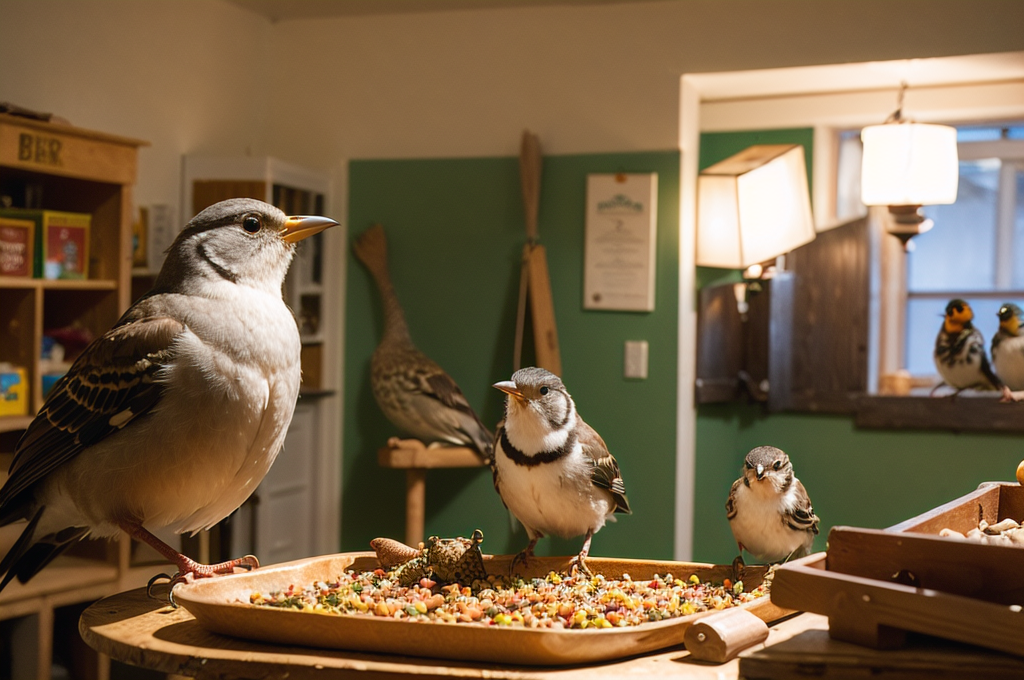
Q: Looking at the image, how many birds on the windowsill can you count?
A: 2